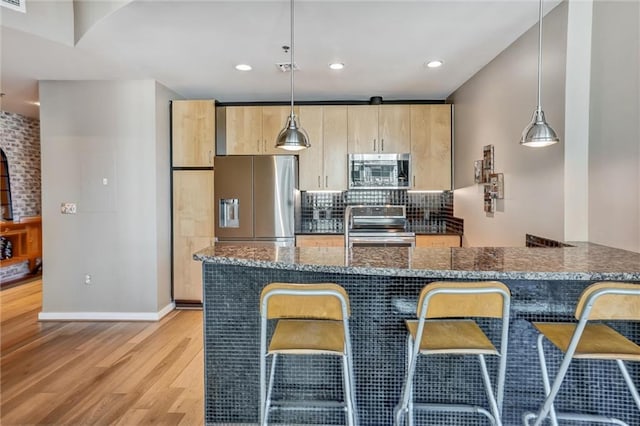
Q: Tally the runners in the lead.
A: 0